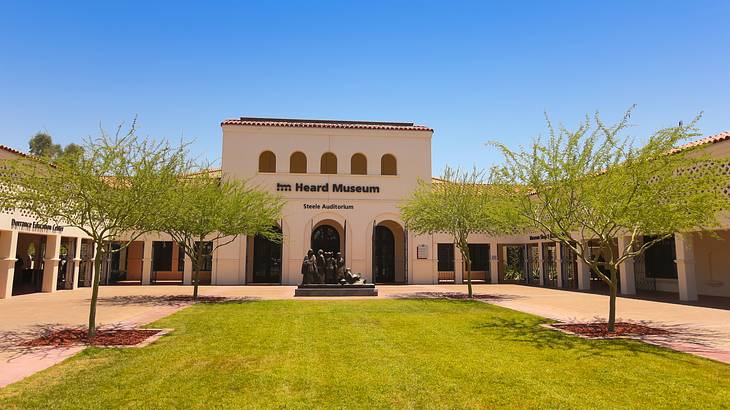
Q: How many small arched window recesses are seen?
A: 5